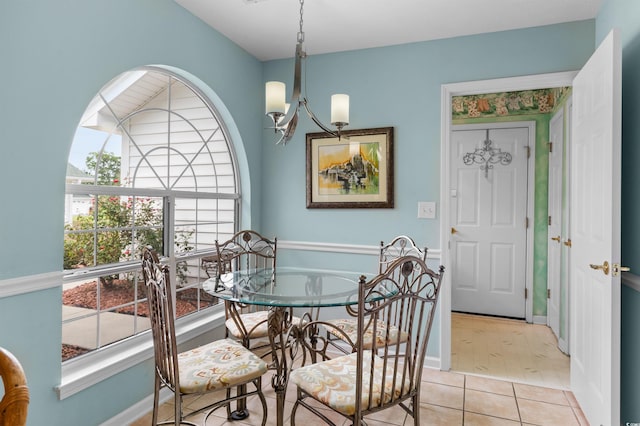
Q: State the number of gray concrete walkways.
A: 1